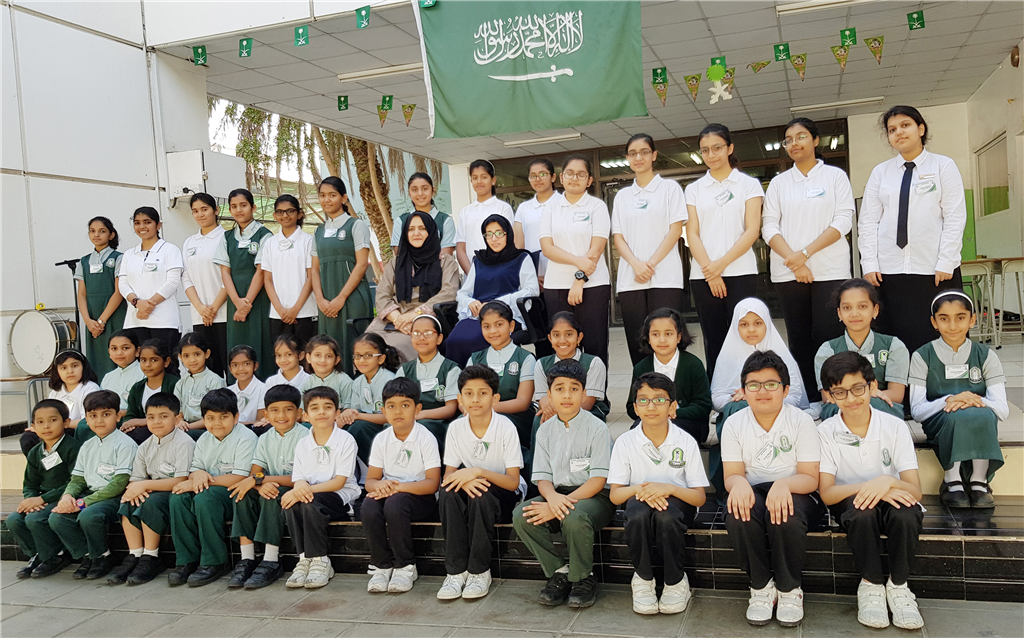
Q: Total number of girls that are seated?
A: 15